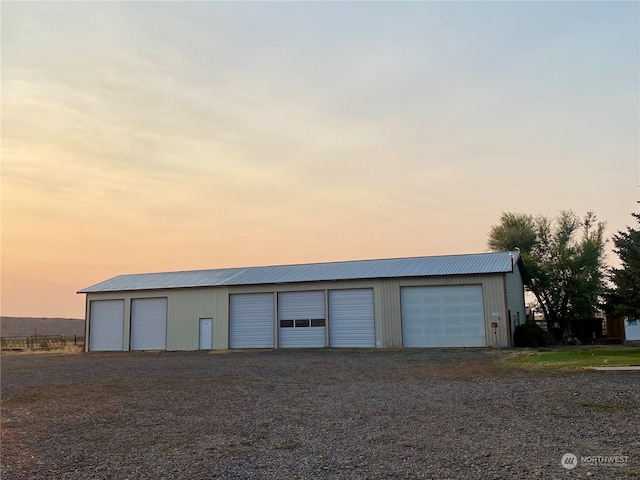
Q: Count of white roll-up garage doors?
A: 6